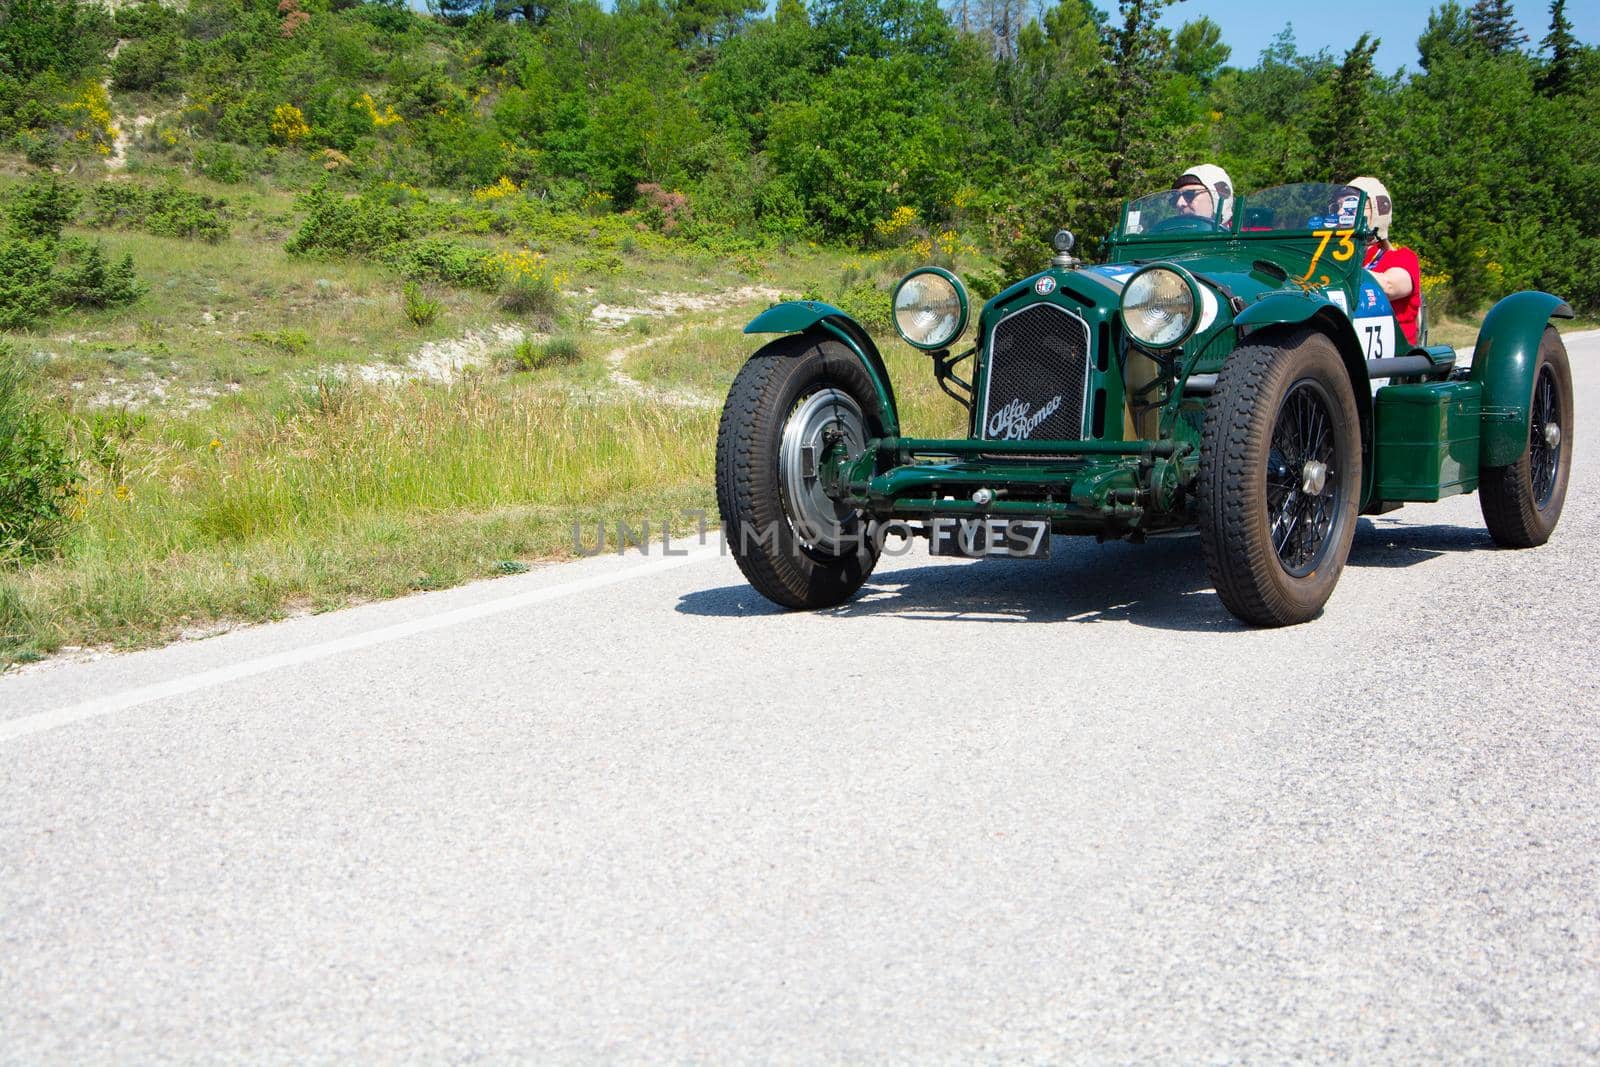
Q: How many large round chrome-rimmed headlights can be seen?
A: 2